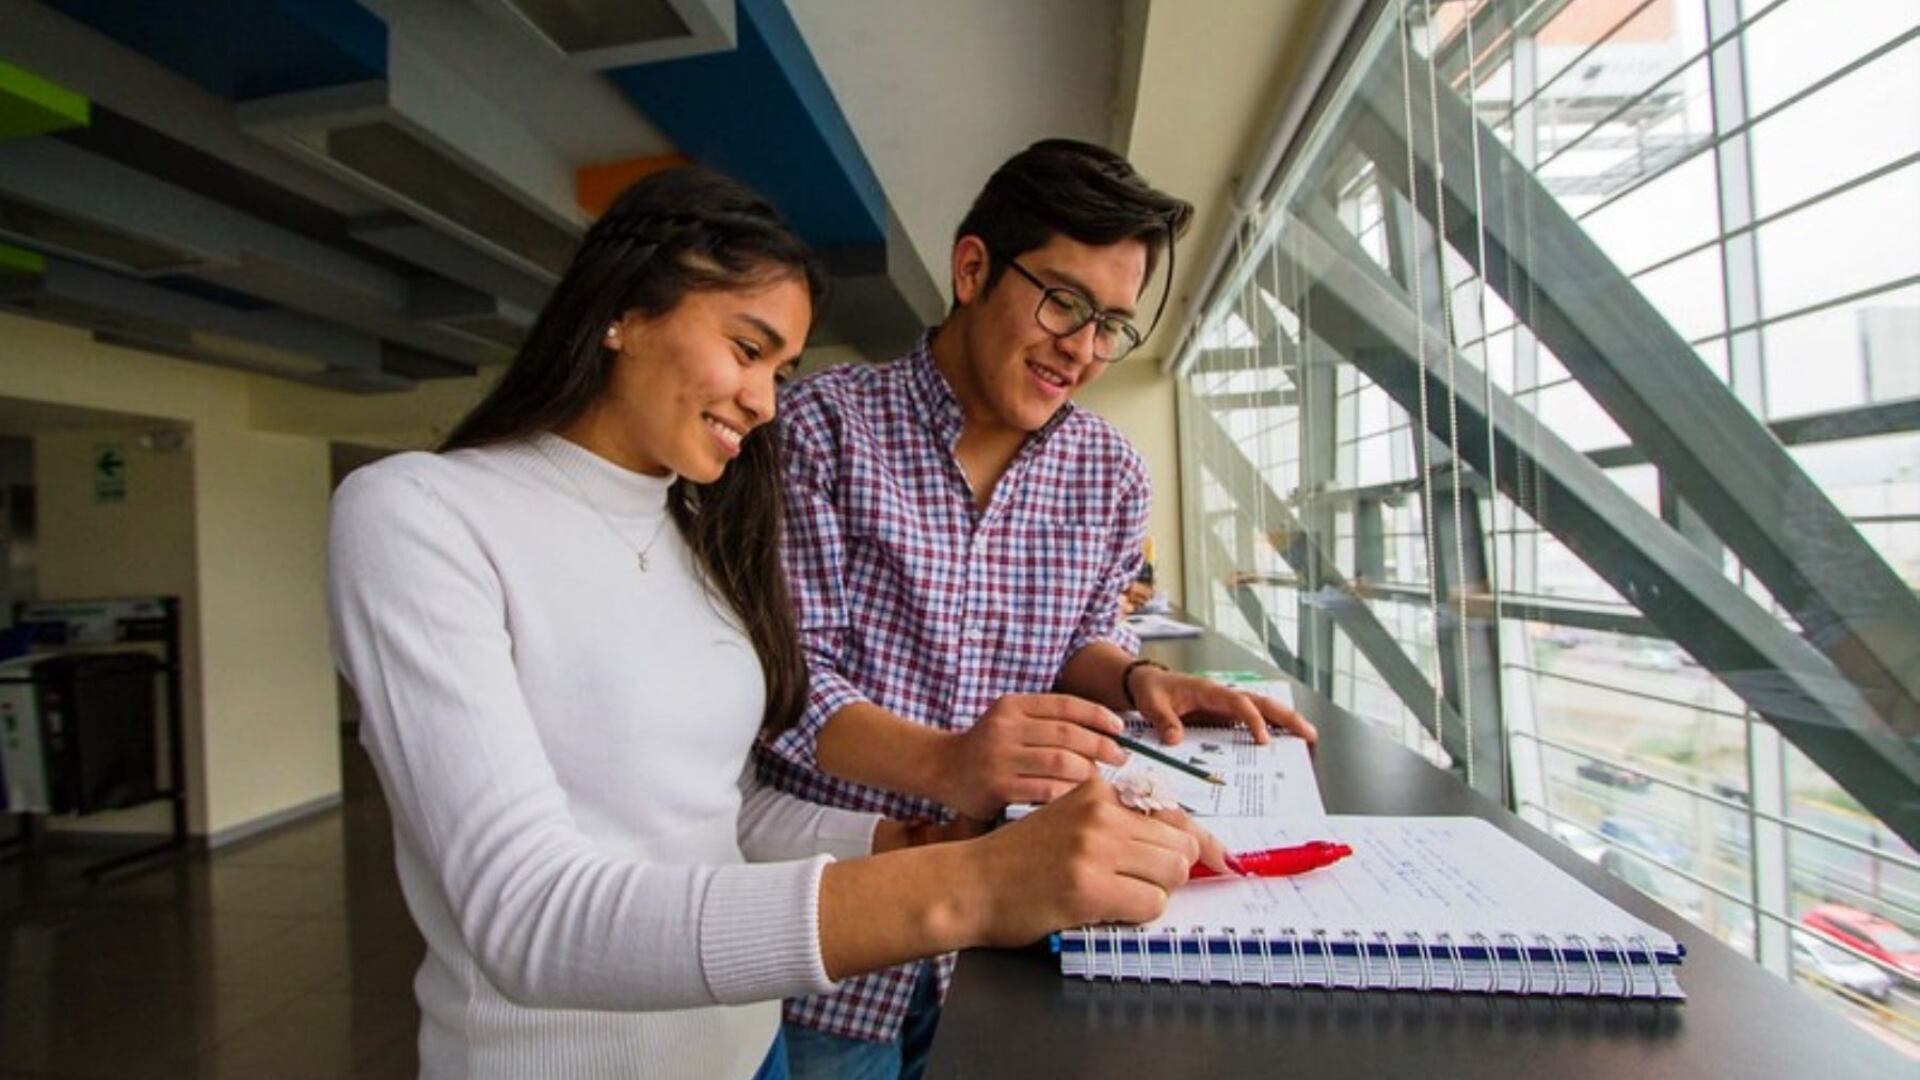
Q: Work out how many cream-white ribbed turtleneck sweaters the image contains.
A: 1